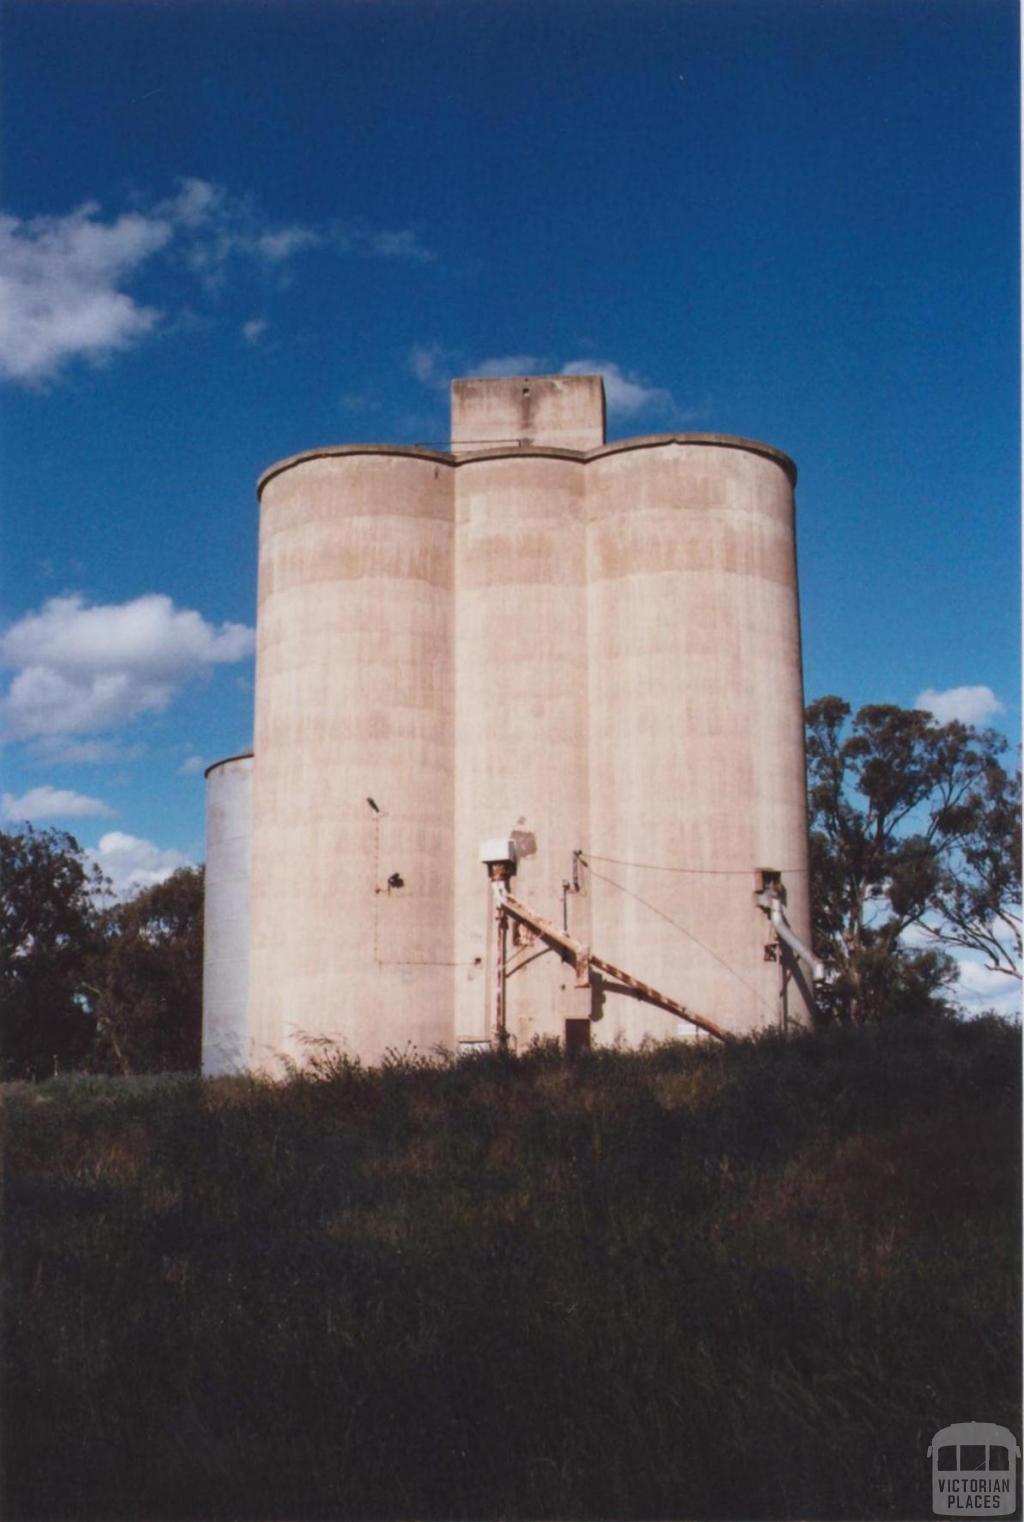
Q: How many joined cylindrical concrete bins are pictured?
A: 3